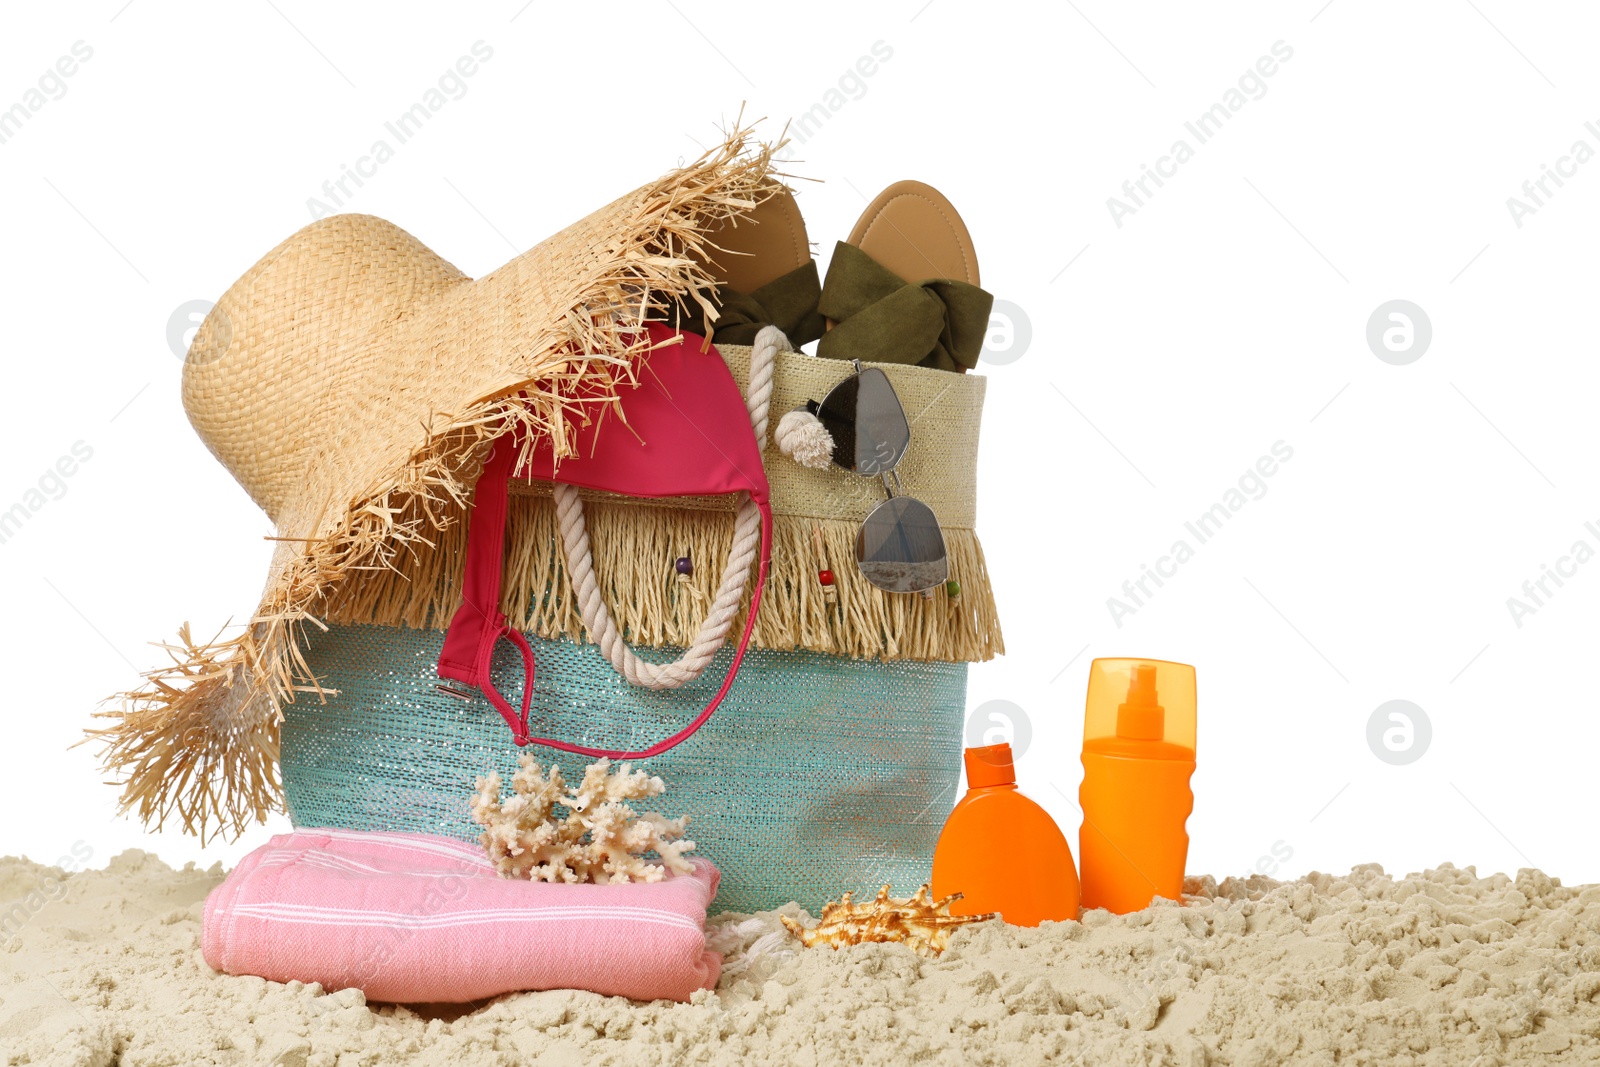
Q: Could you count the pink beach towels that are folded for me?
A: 1